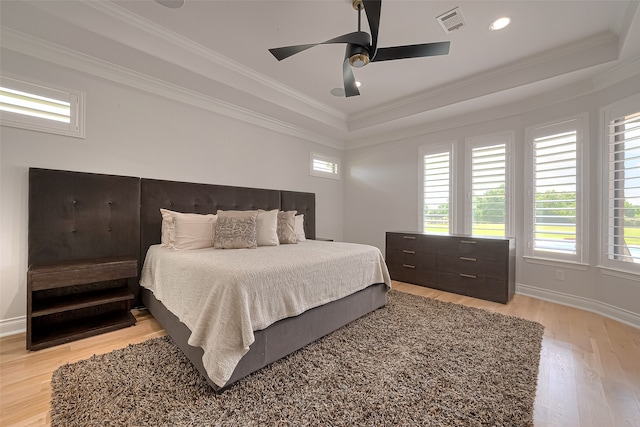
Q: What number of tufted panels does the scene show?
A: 3